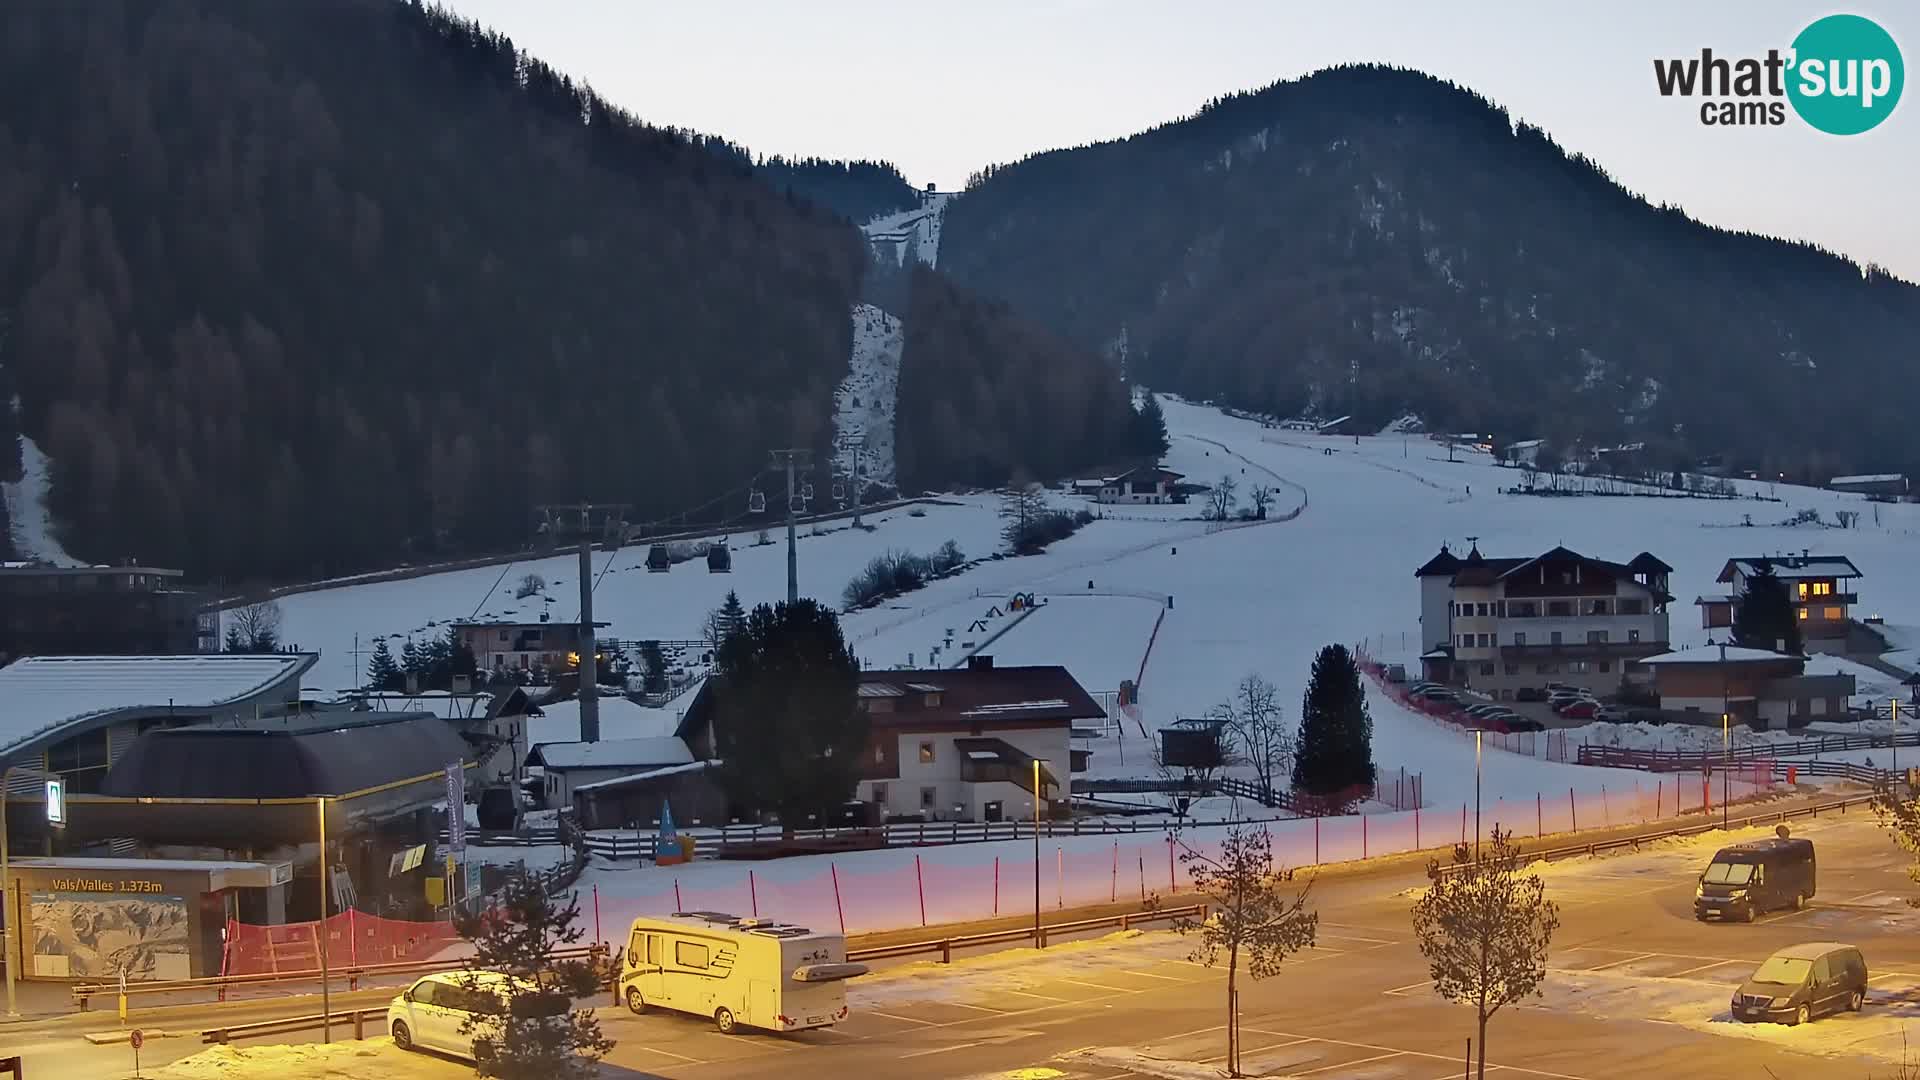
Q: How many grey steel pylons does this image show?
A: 3